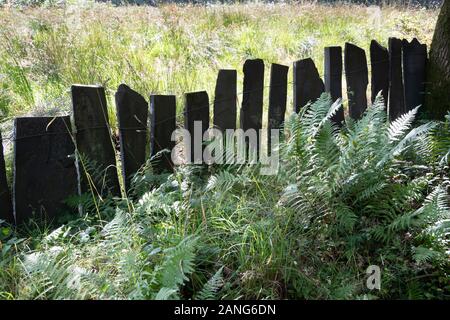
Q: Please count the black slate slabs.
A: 15